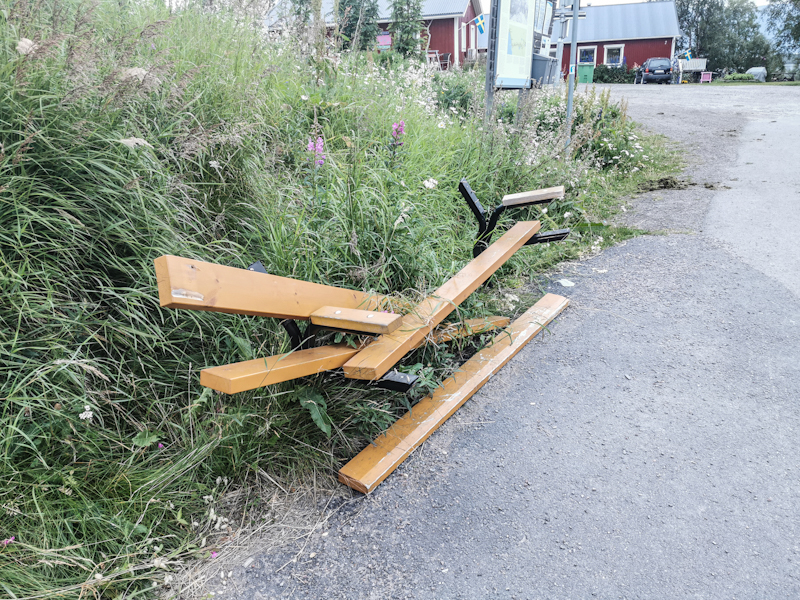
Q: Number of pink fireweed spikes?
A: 2